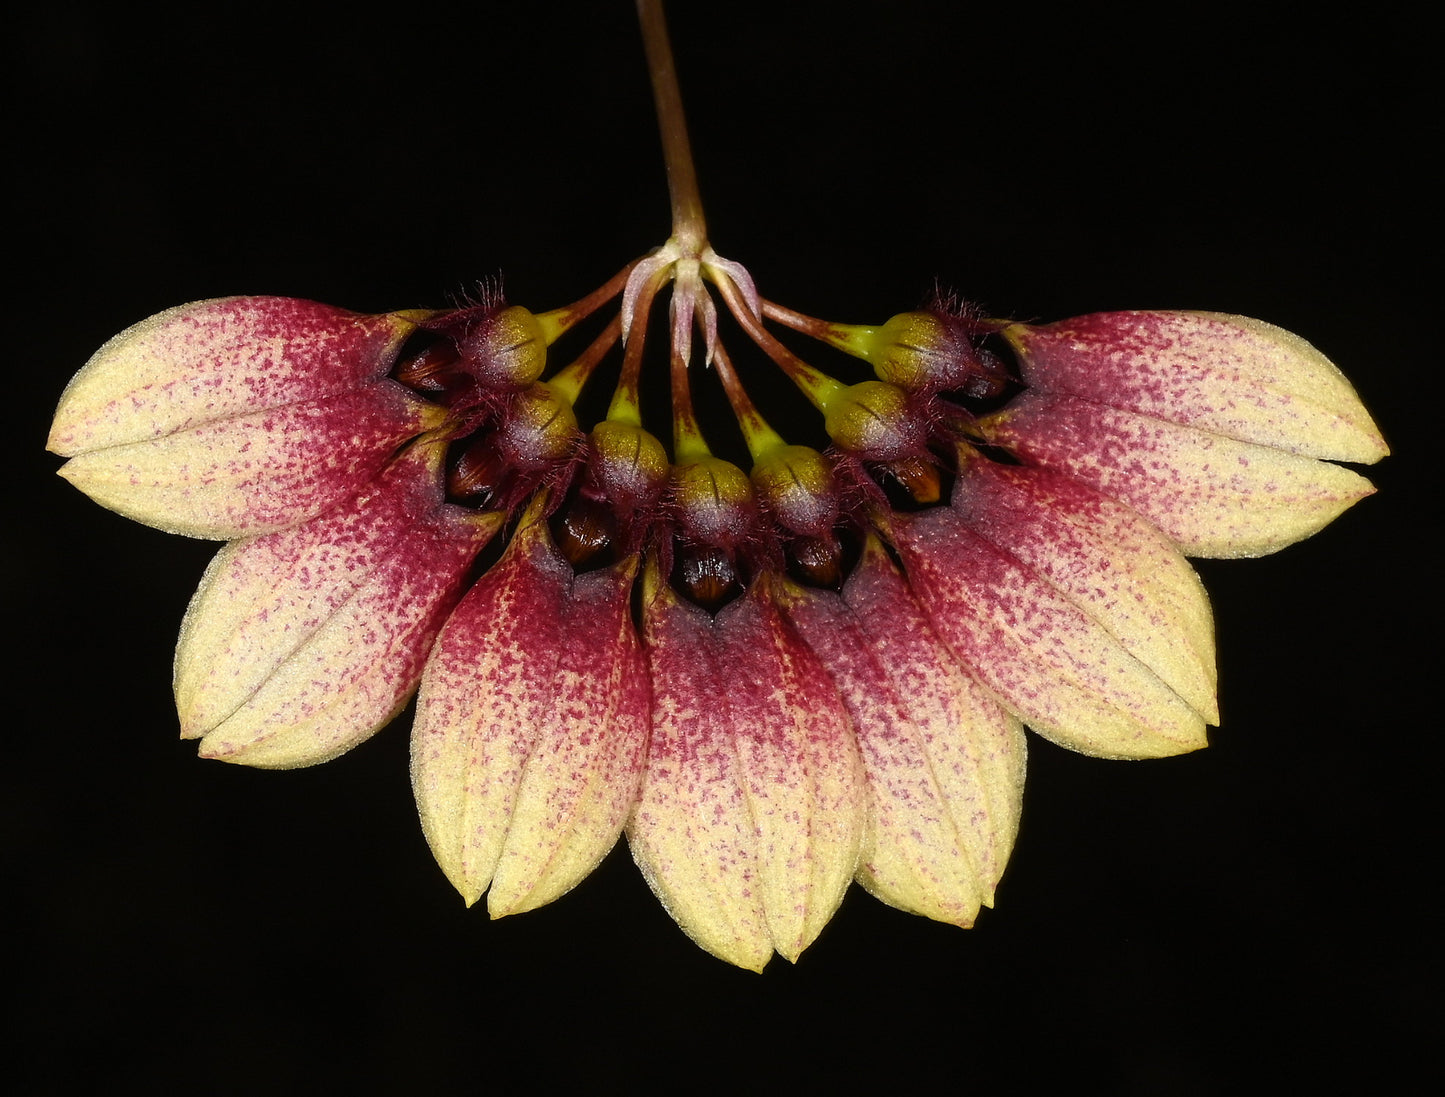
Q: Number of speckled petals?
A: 14